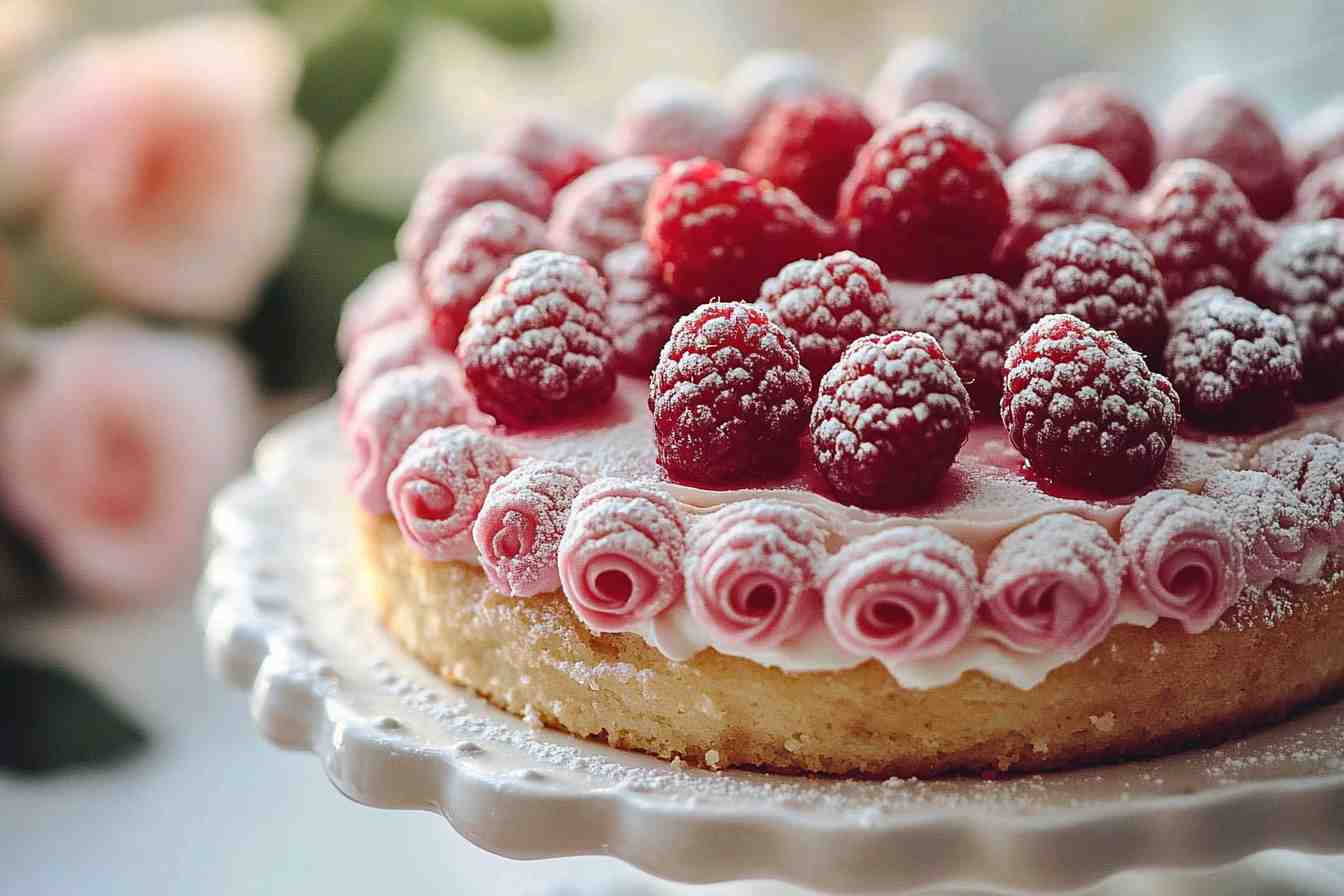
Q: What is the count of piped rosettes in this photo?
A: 12